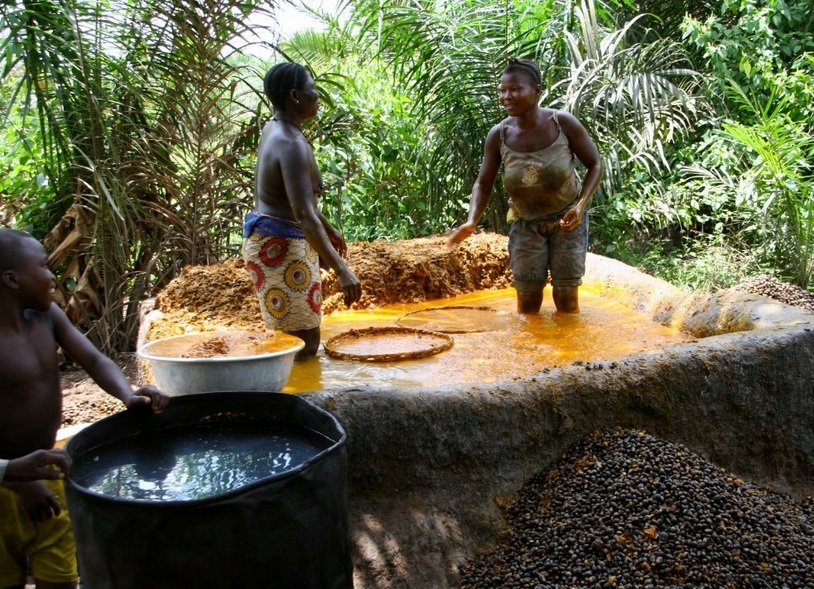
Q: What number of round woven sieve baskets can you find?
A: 2